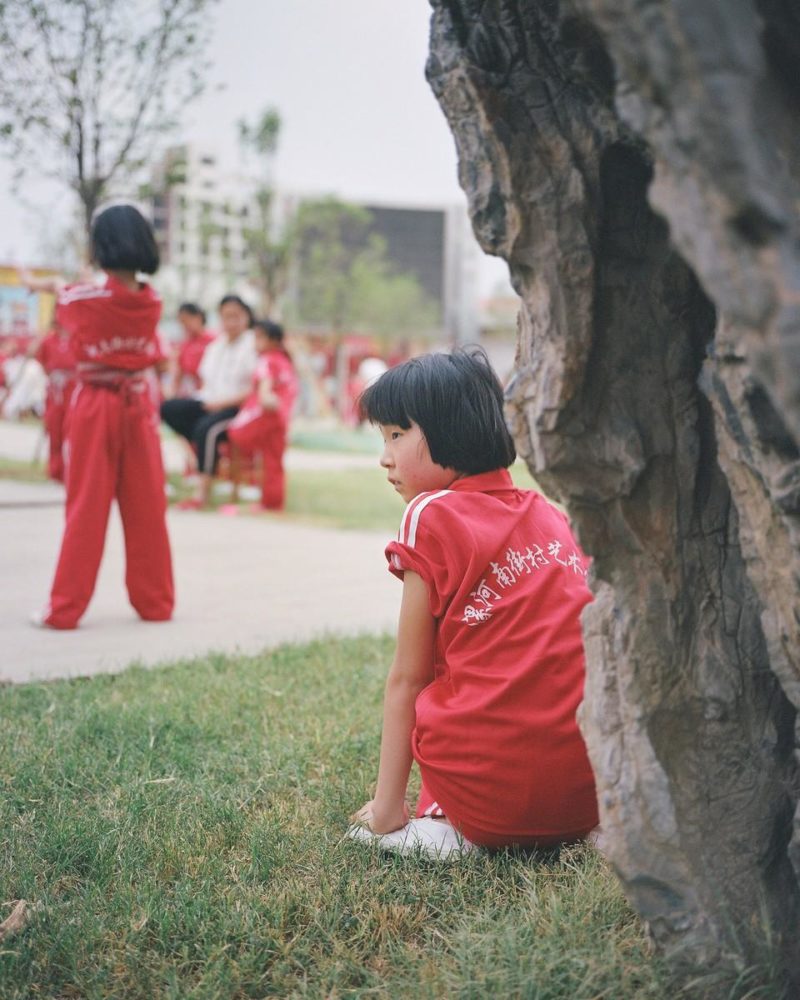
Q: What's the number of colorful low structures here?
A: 1